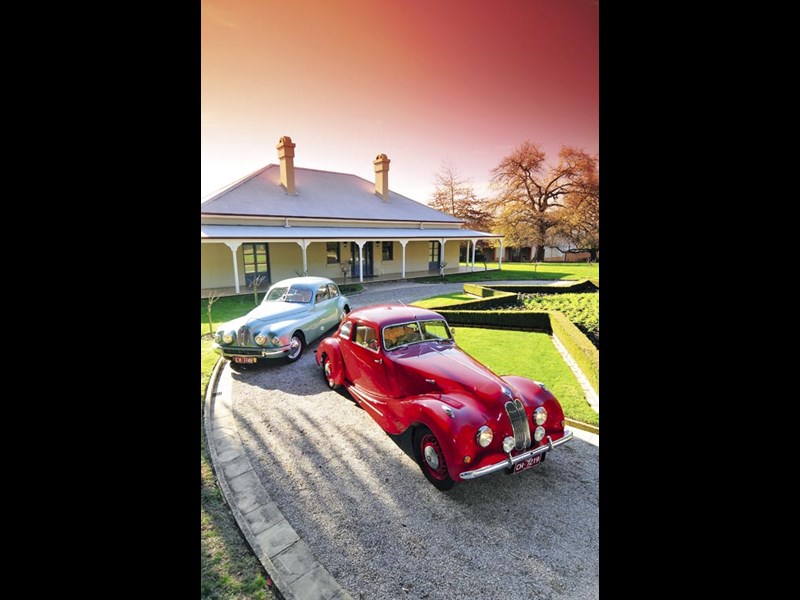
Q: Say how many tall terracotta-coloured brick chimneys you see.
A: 2